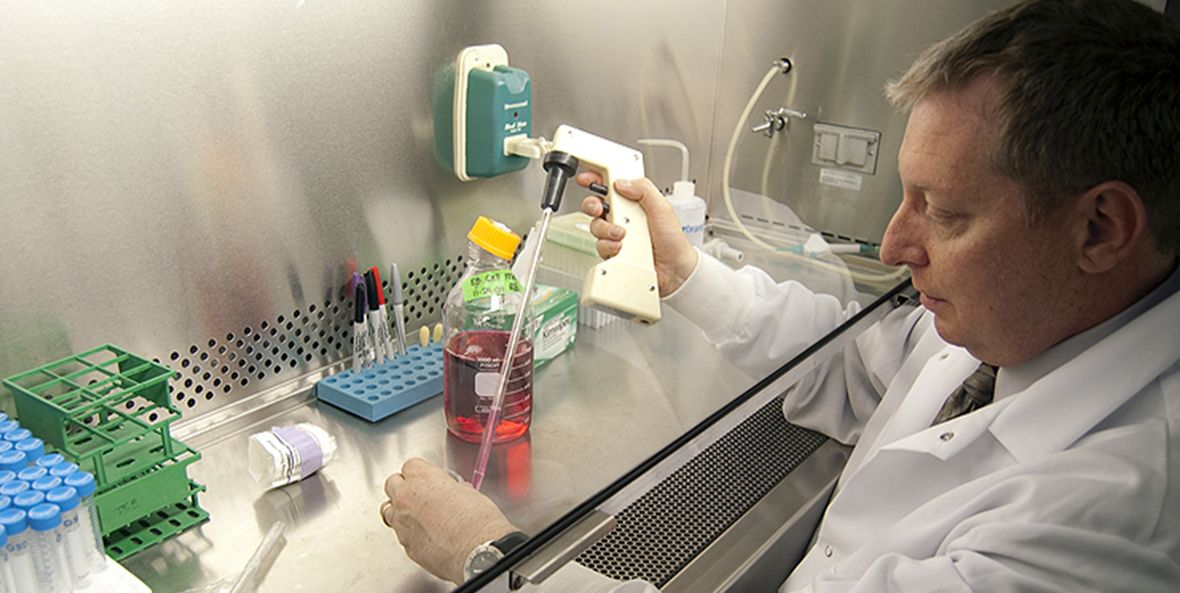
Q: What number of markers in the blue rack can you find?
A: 5